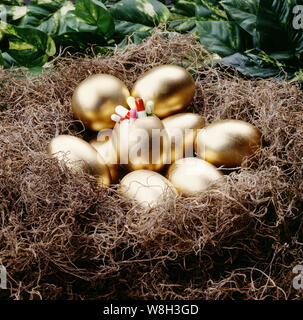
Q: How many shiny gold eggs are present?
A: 9